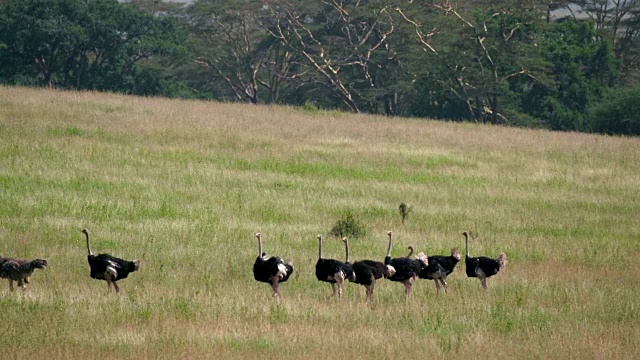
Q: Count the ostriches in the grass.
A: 8